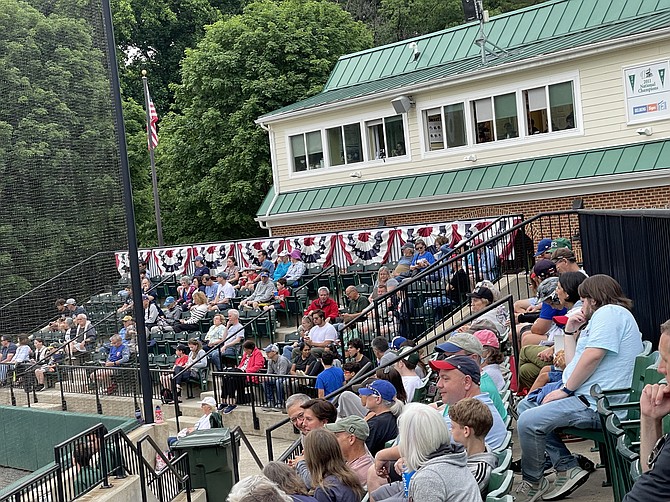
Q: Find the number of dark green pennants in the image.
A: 2